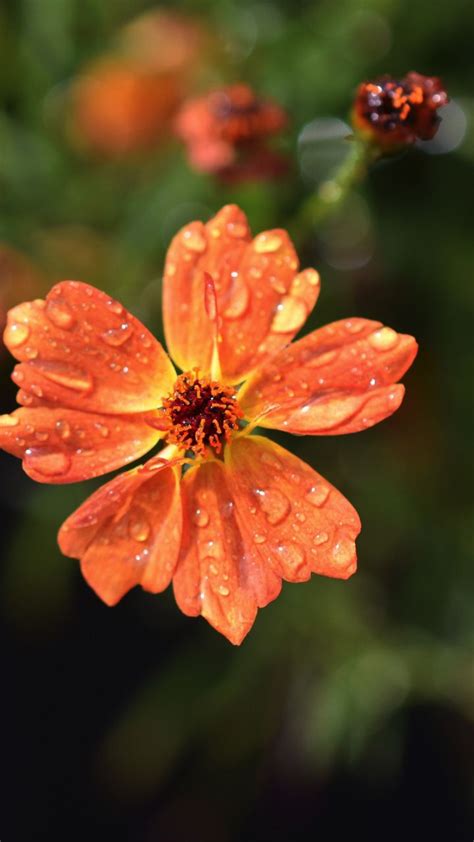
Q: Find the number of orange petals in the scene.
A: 7